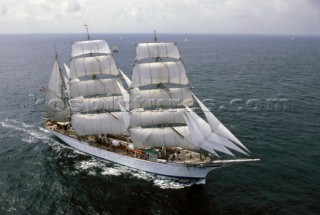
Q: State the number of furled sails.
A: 0